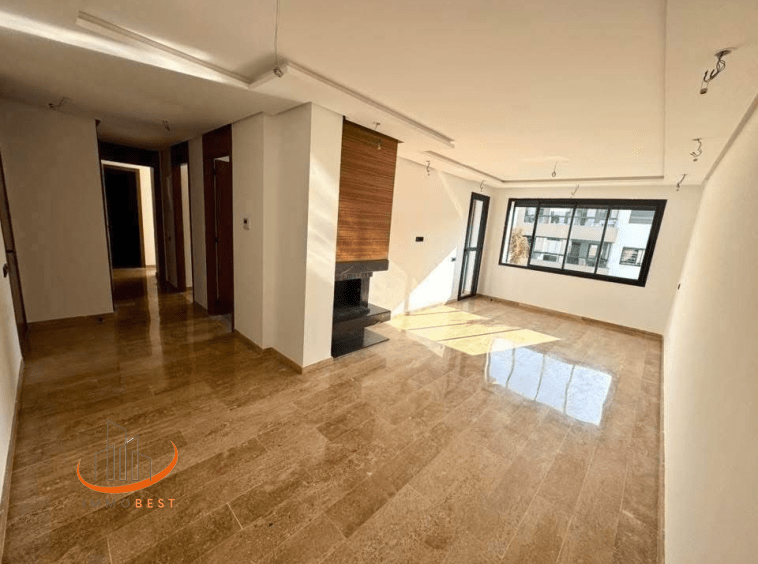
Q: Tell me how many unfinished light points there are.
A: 11